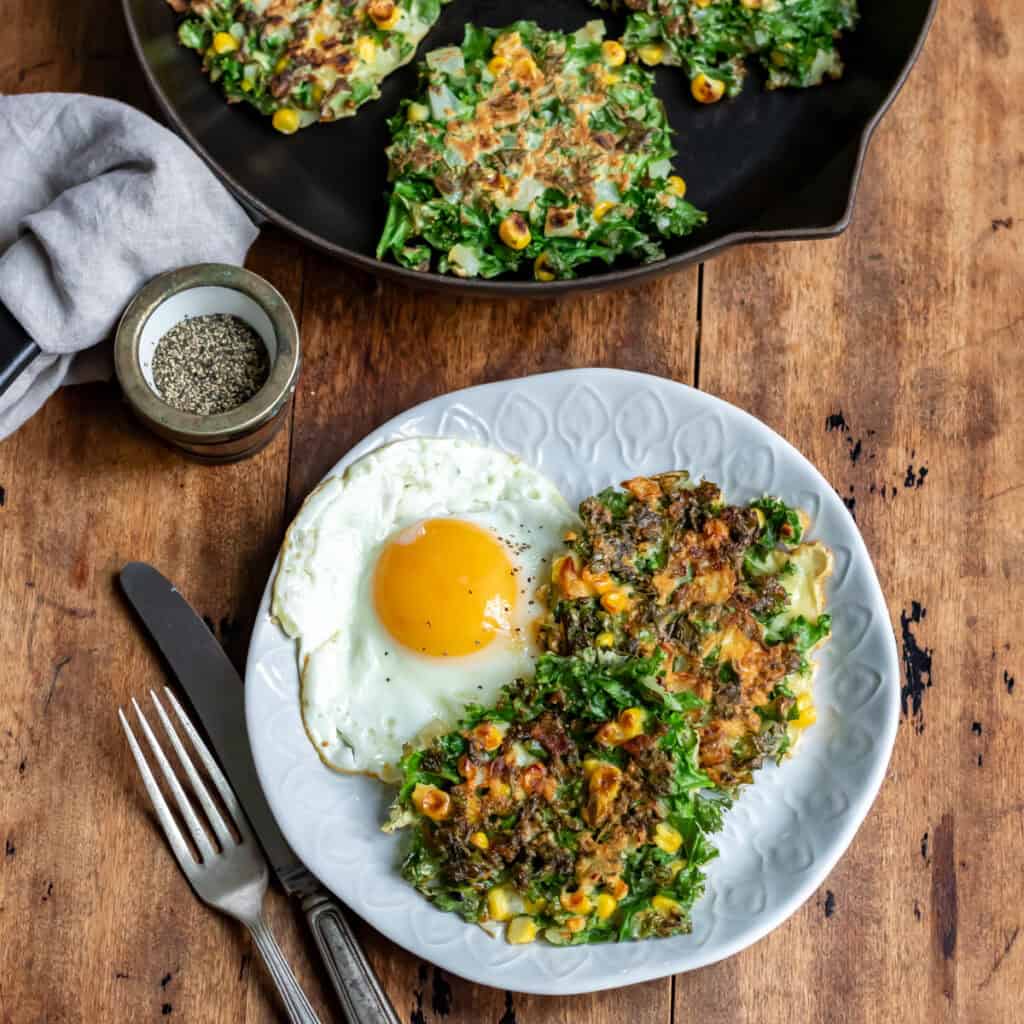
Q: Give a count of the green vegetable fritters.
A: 5